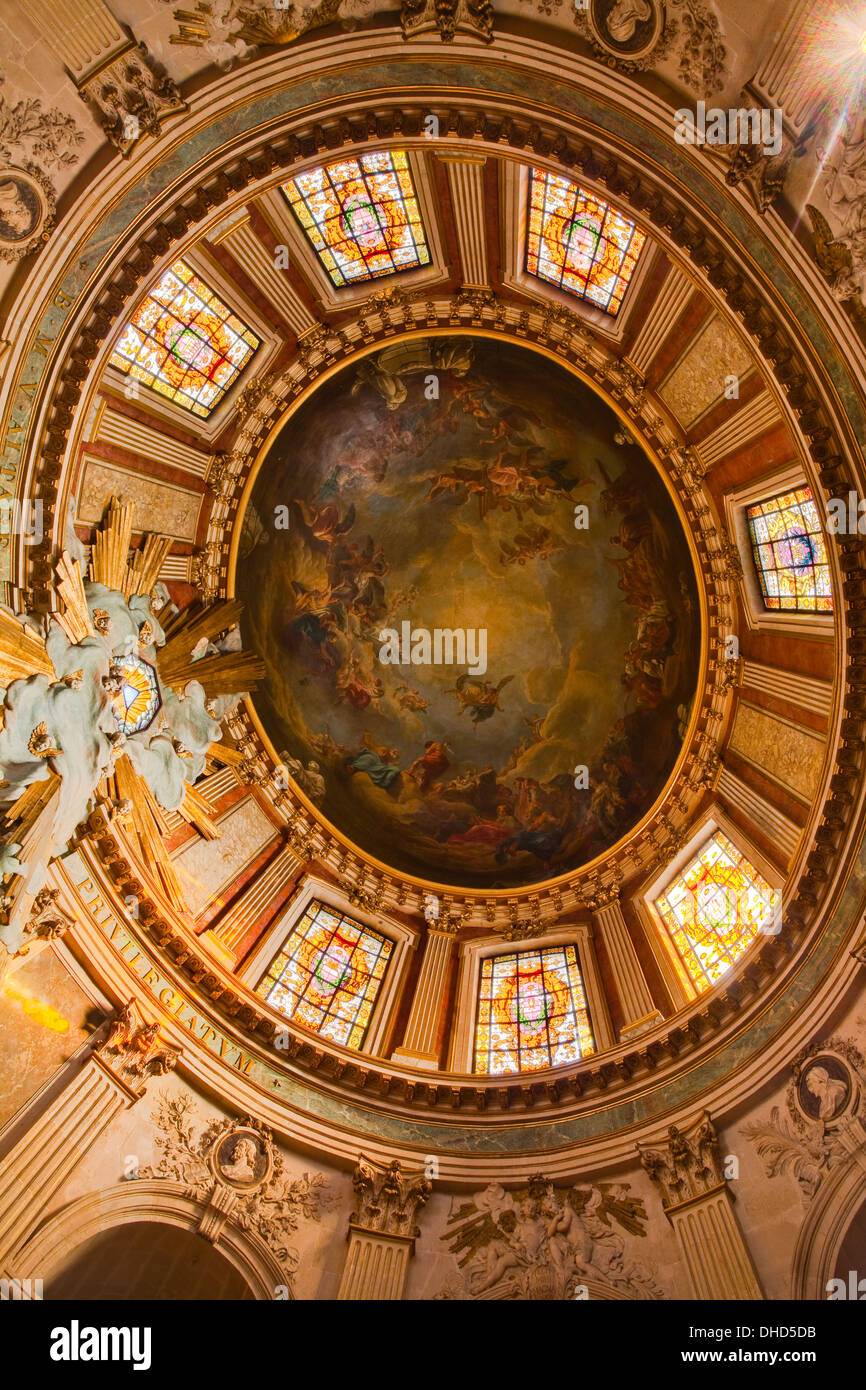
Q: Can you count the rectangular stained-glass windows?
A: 7